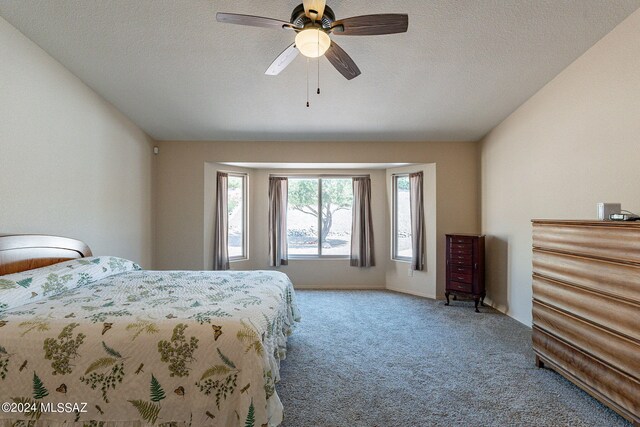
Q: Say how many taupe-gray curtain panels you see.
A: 4